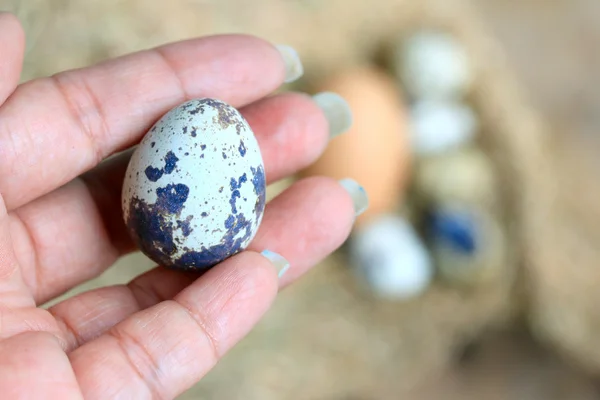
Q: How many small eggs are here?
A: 6